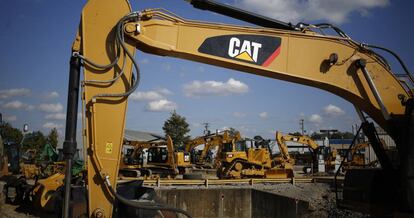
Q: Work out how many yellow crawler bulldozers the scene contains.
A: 1